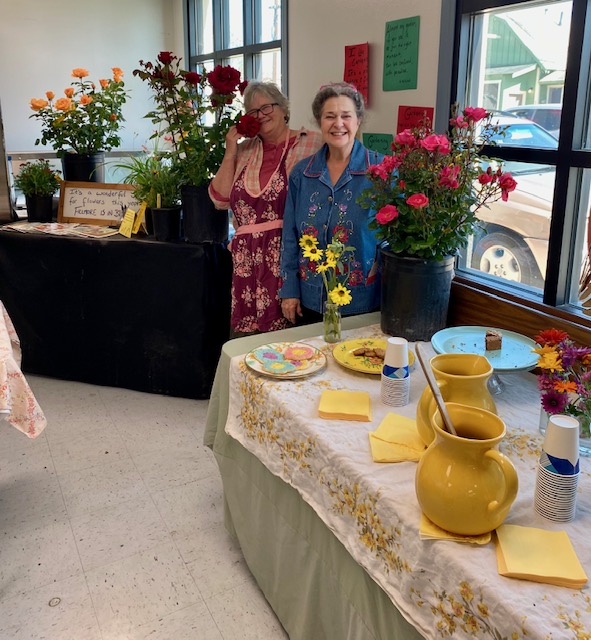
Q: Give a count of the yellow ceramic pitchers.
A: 2